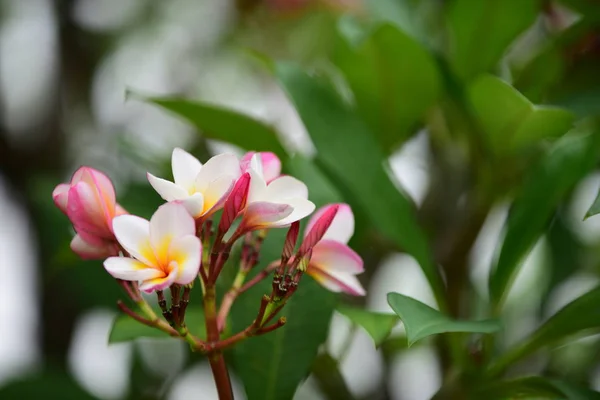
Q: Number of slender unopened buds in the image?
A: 3